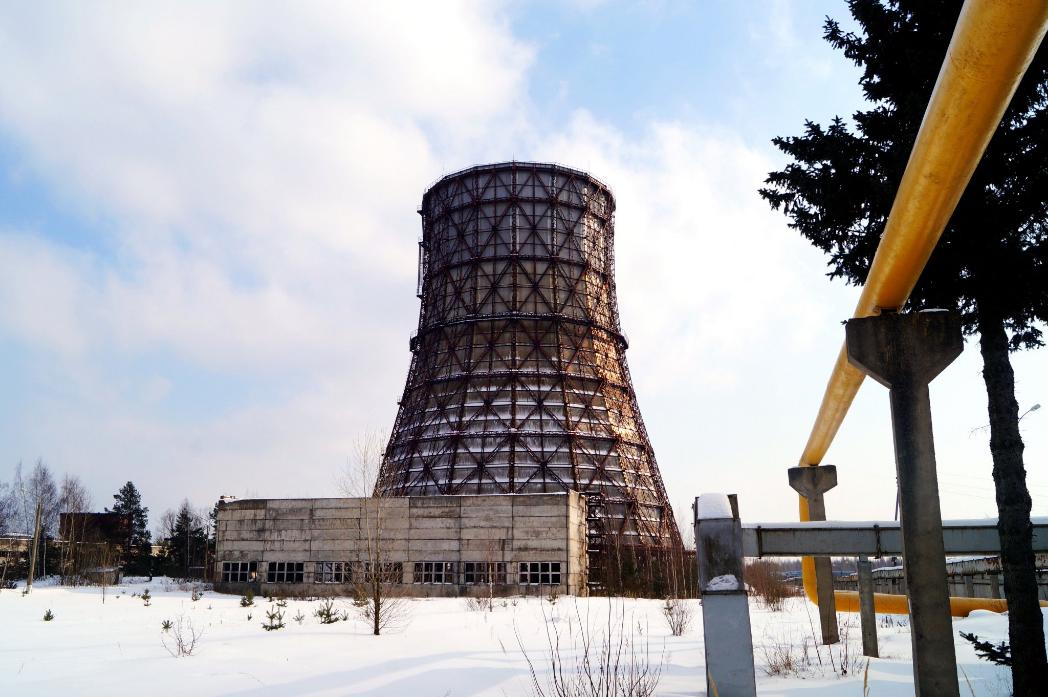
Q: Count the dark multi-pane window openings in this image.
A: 7